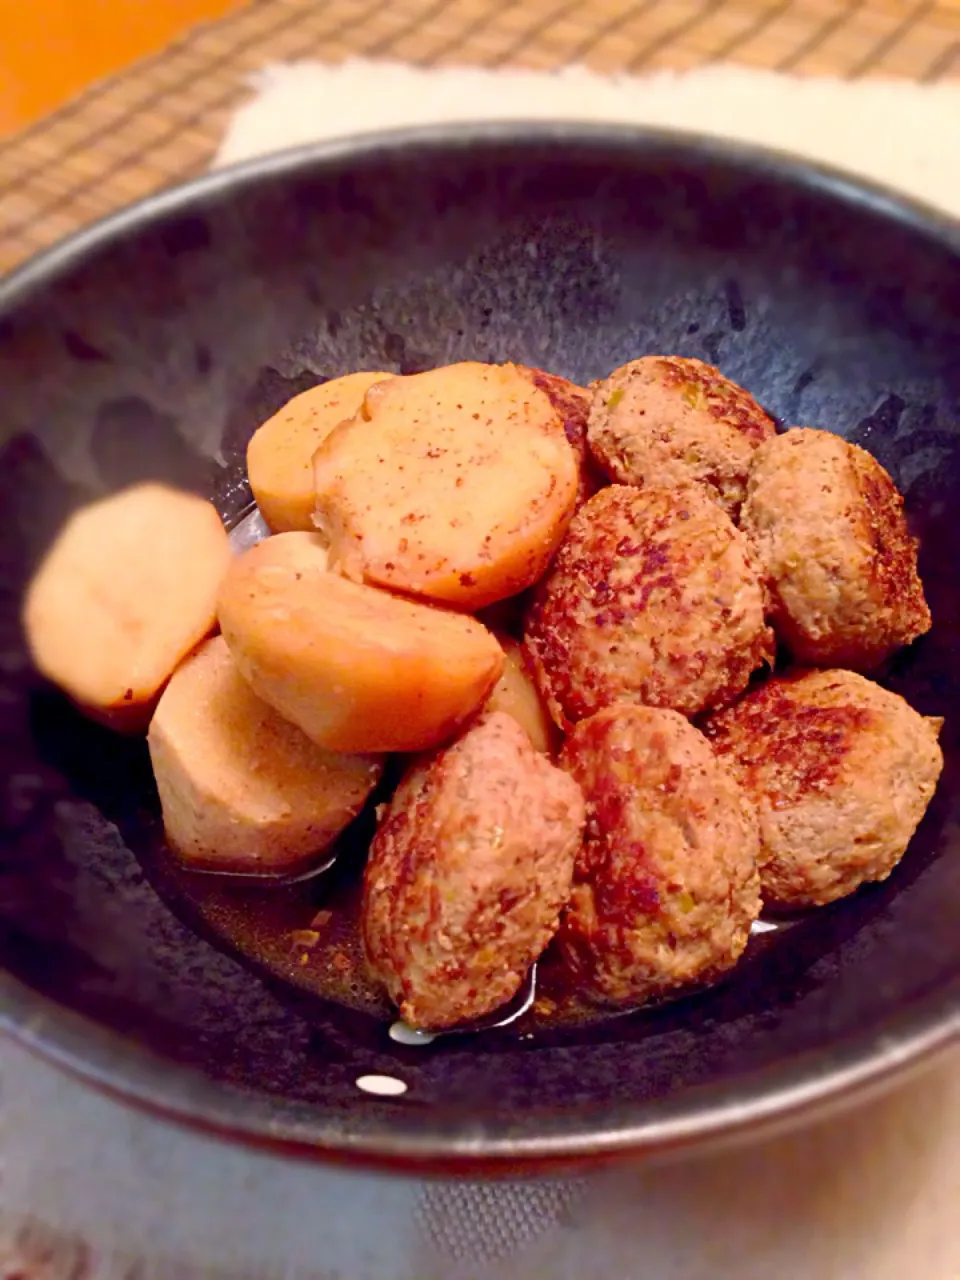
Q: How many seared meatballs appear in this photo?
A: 7